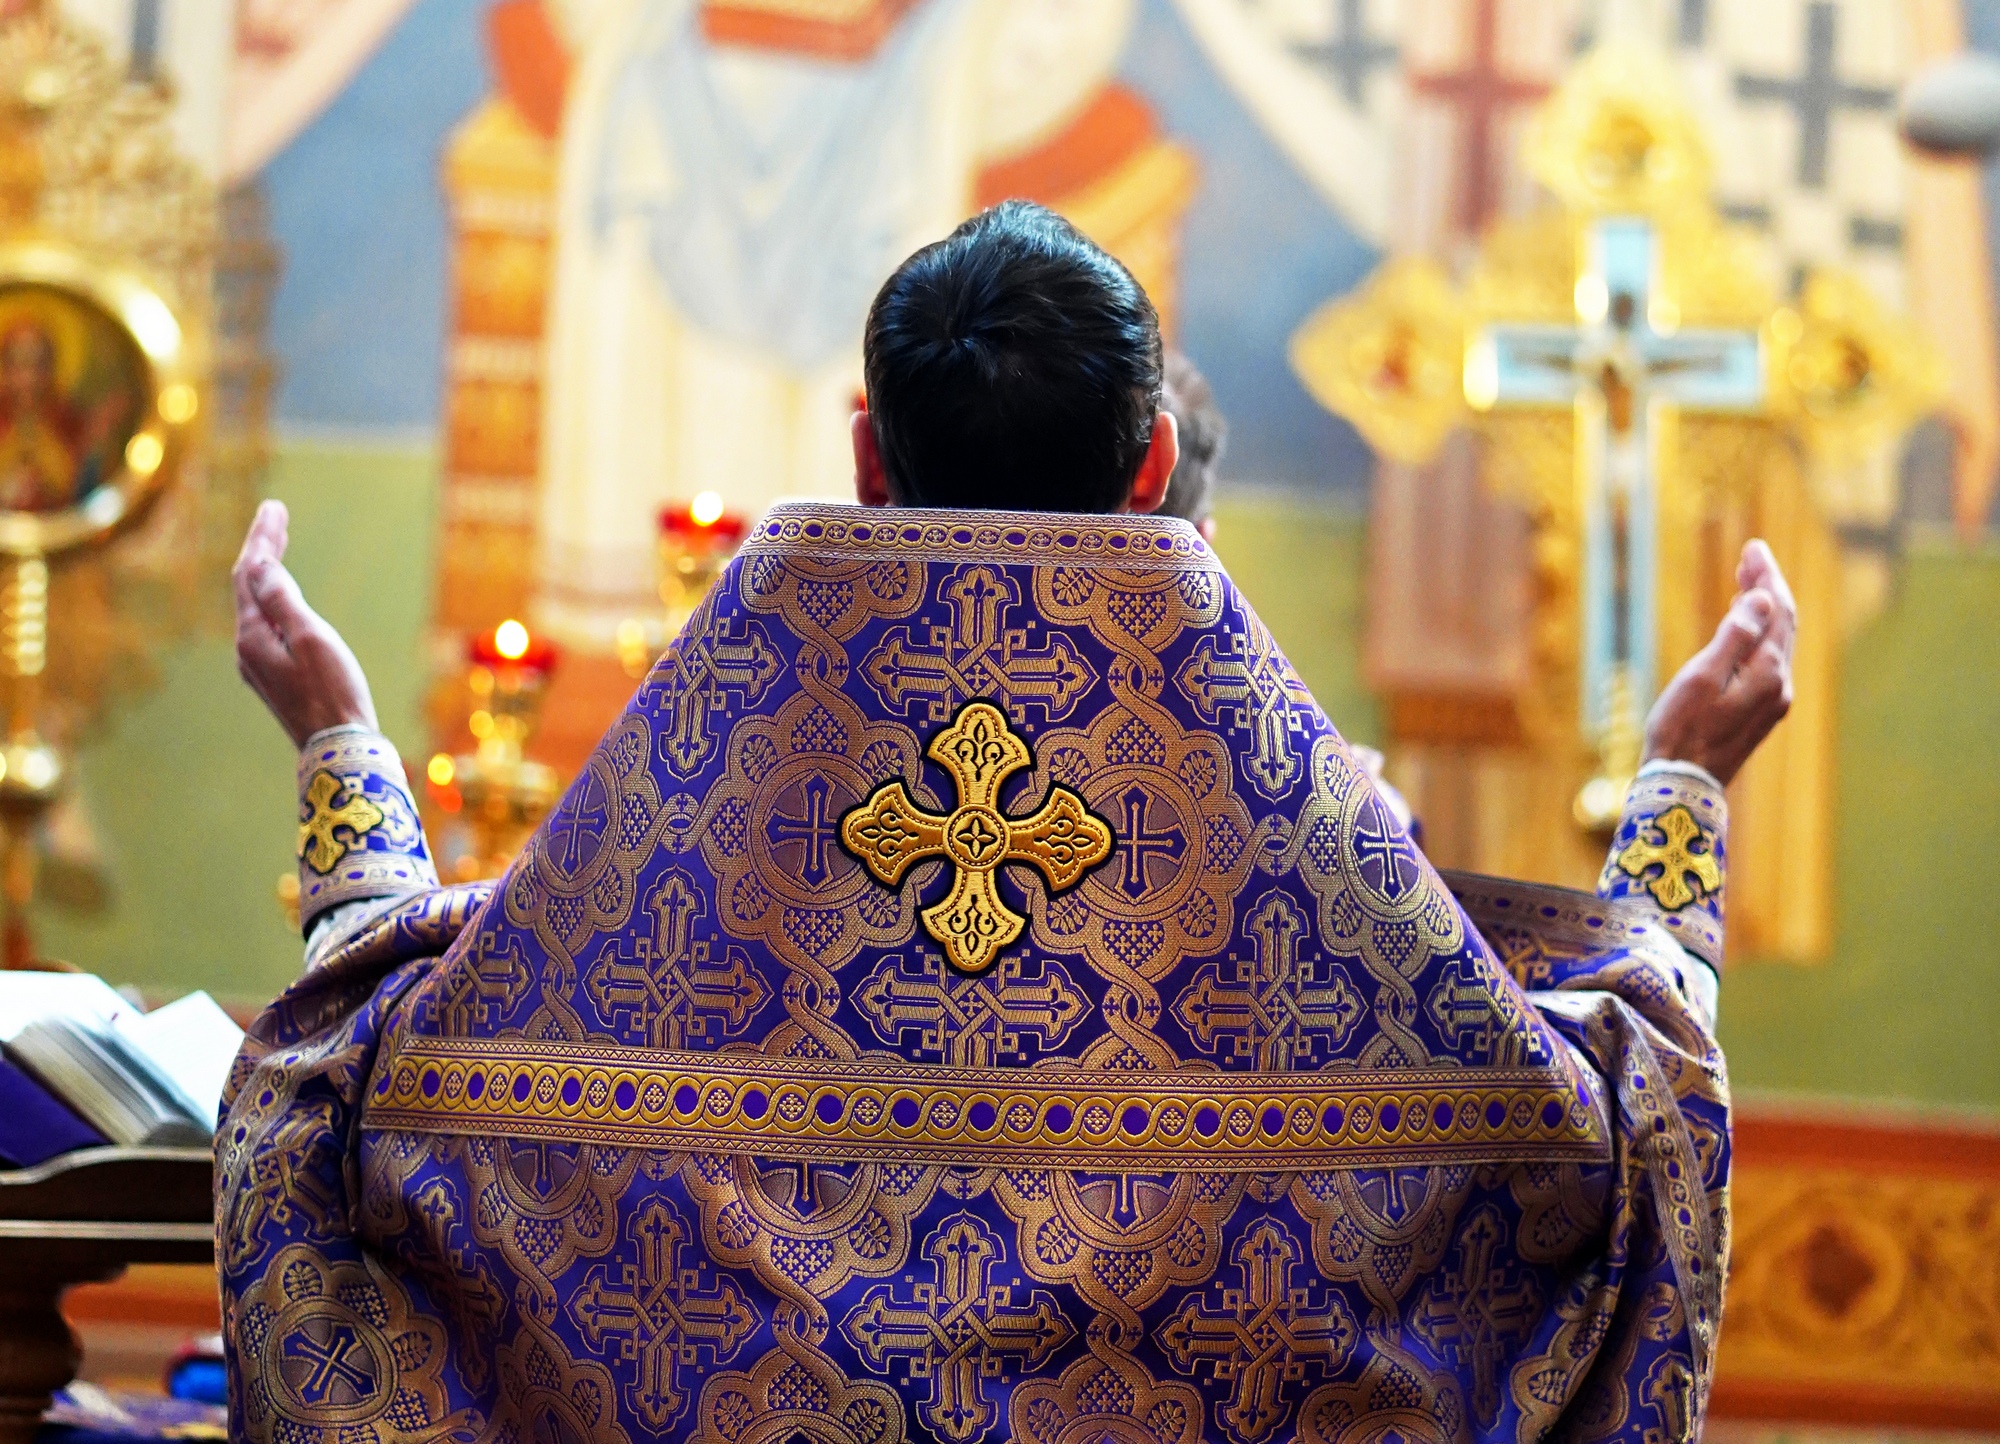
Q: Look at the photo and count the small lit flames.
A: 2